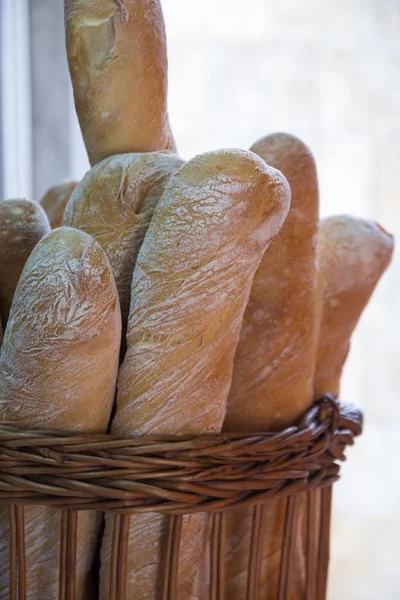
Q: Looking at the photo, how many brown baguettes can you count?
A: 8